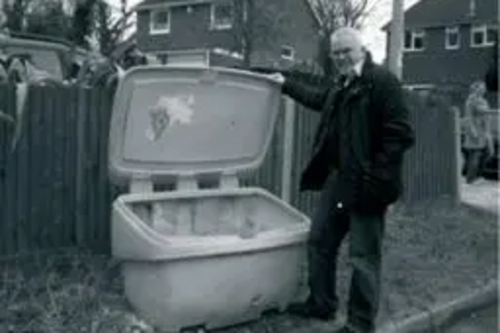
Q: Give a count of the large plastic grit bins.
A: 1